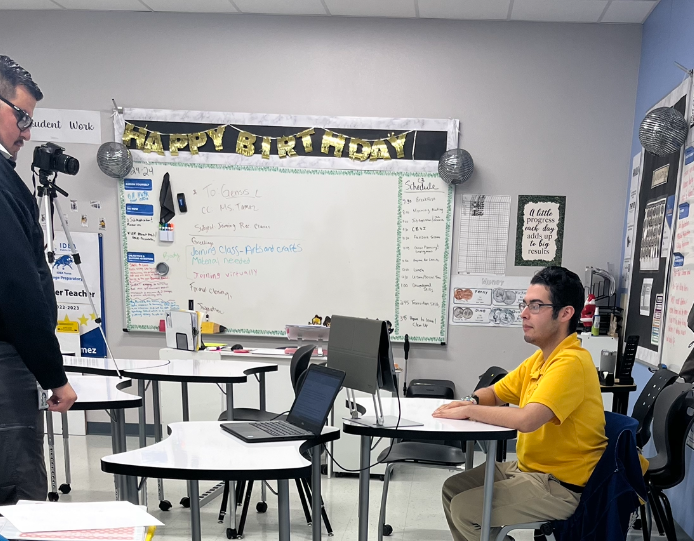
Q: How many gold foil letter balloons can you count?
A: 13